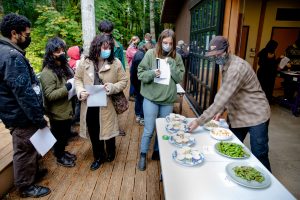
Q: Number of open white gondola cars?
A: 0